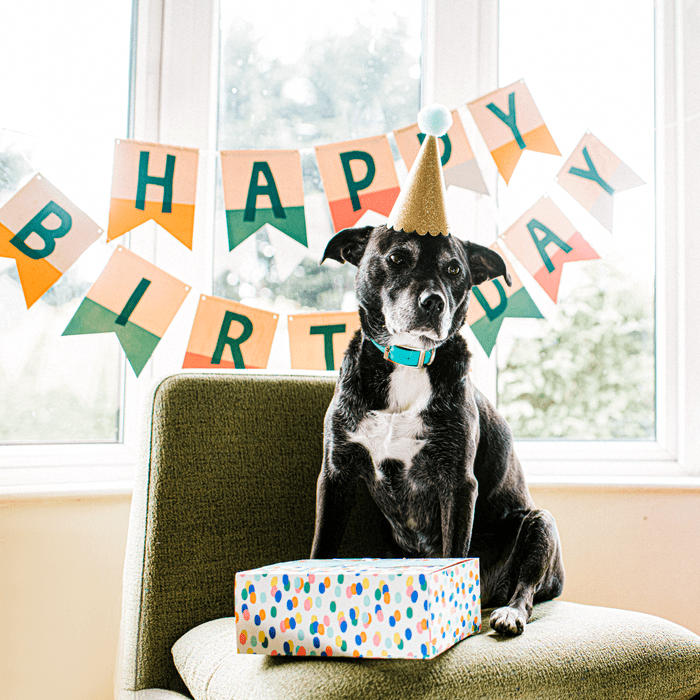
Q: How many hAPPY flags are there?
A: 5